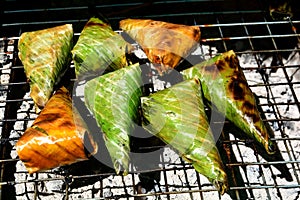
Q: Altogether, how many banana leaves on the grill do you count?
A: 7